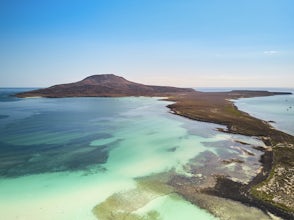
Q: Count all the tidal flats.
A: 1